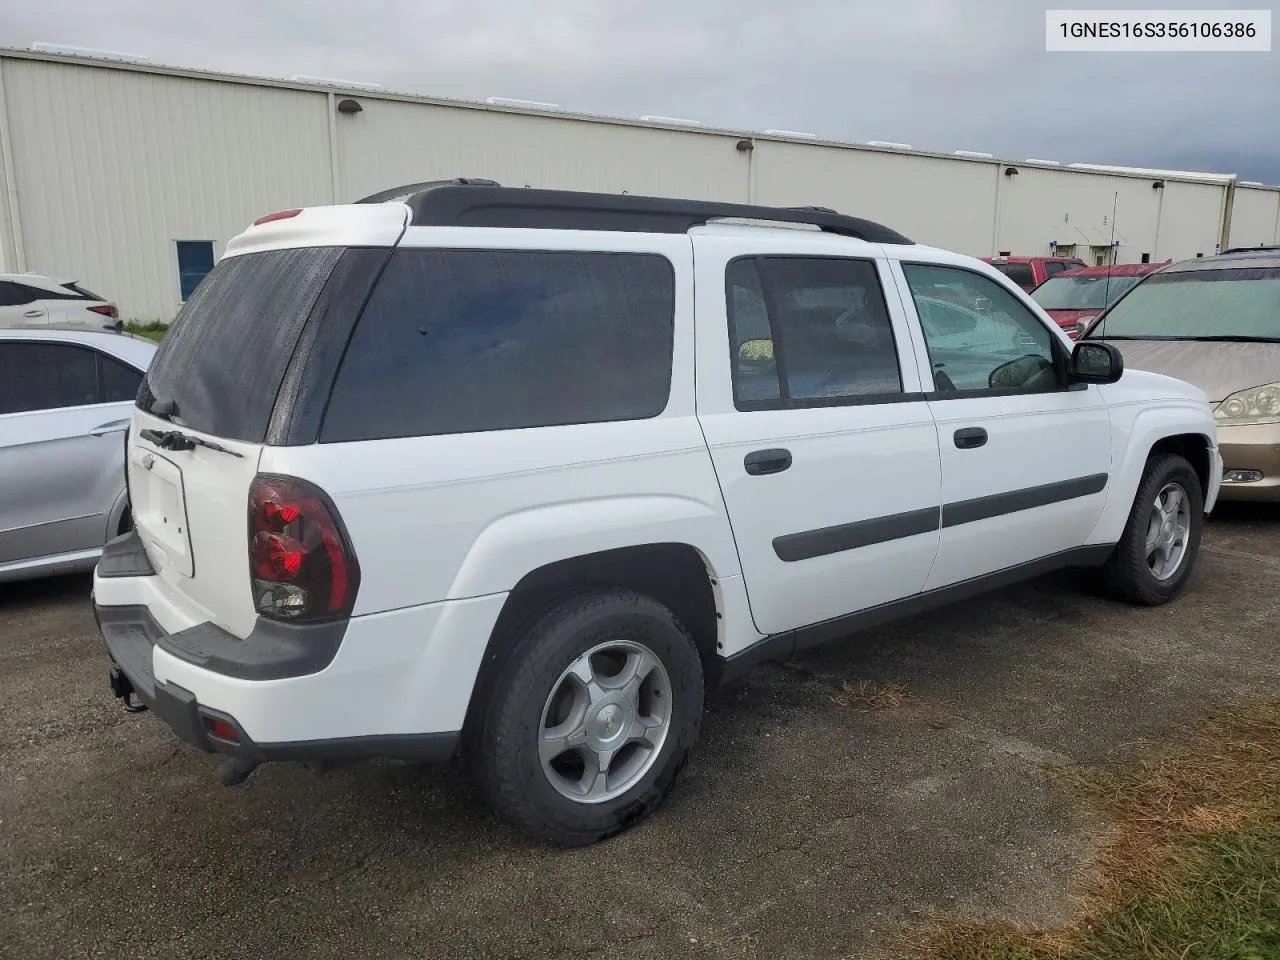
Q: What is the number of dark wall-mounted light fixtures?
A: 4